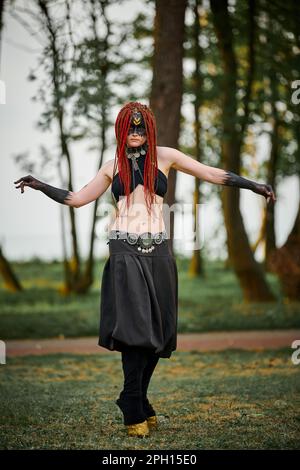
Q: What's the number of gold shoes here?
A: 2